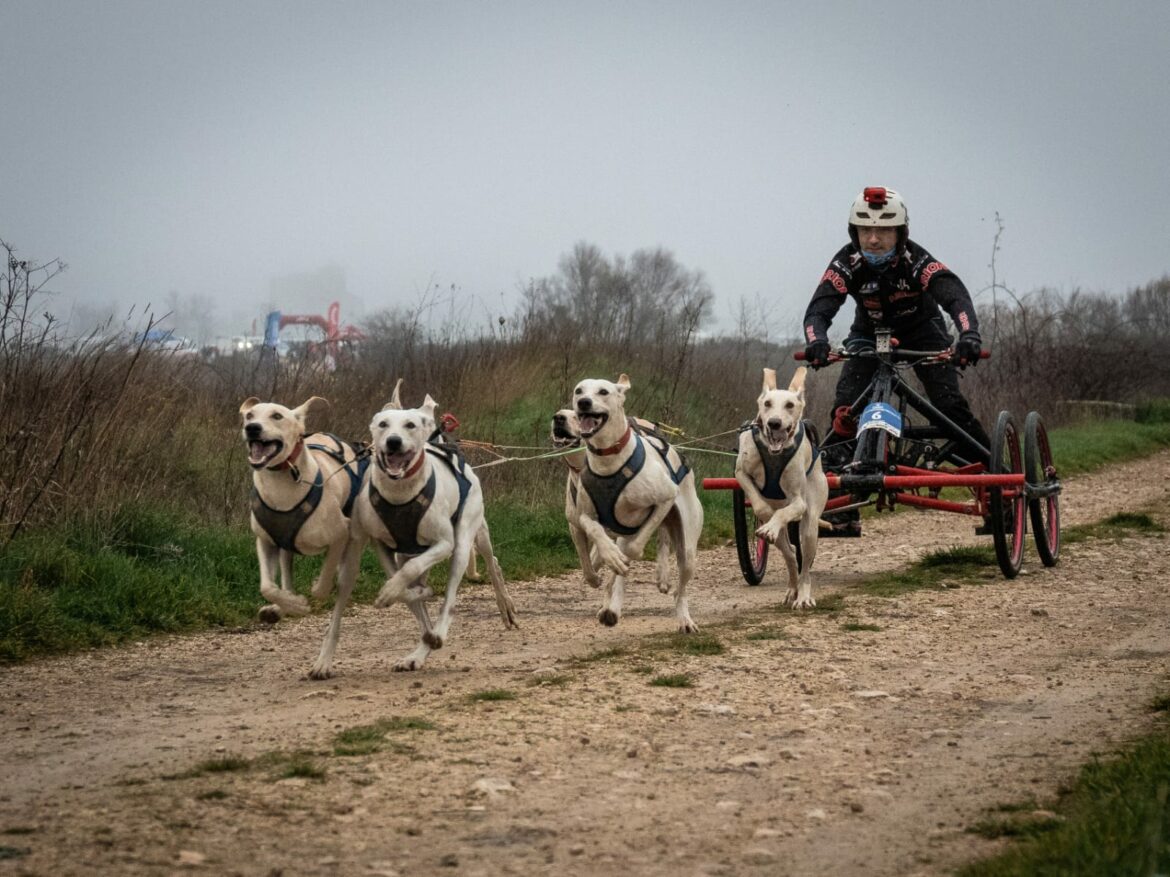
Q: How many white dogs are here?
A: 5